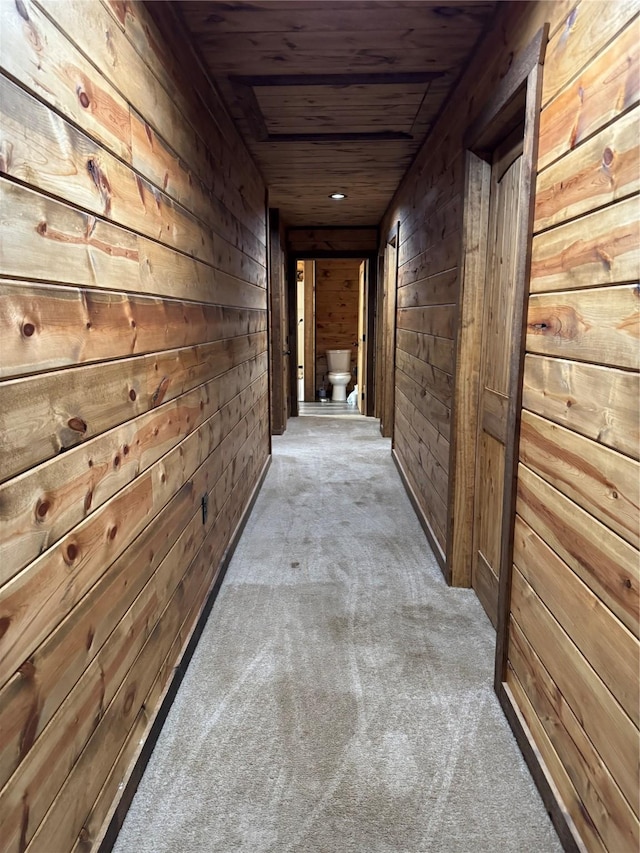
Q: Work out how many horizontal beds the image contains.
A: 0